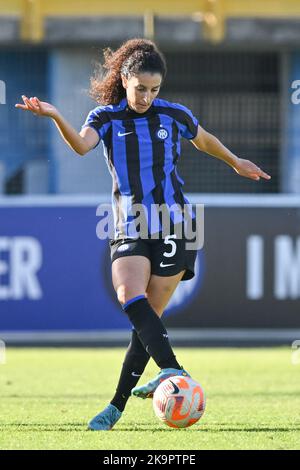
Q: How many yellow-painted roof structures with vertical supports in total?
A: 1